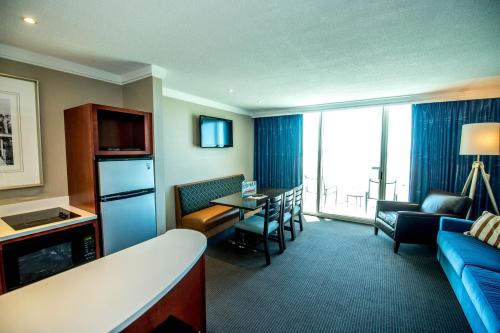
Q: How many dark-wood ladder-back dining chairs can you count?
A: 3